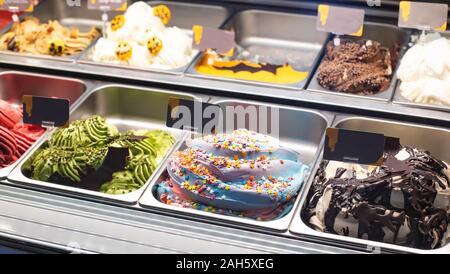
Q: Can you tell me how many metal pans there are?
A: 9